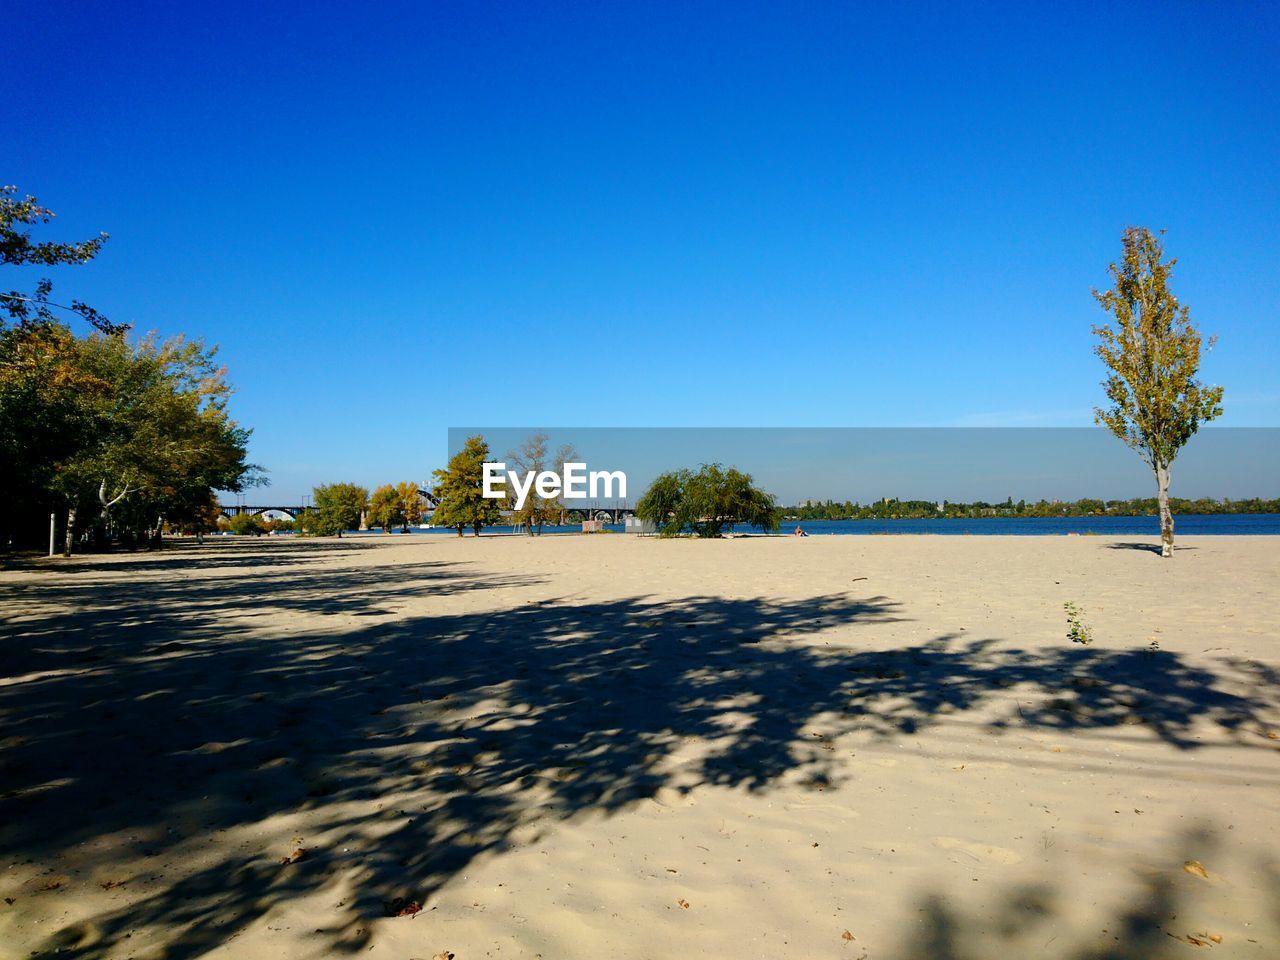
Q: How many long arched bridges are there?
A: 1